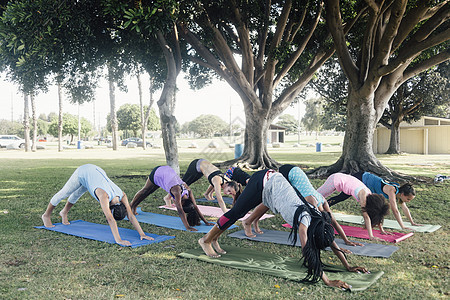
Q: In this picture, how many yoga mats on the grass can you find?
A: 8